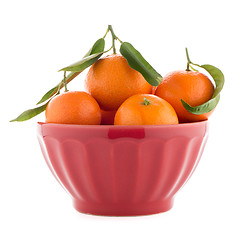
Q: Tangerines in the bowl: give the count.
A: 4